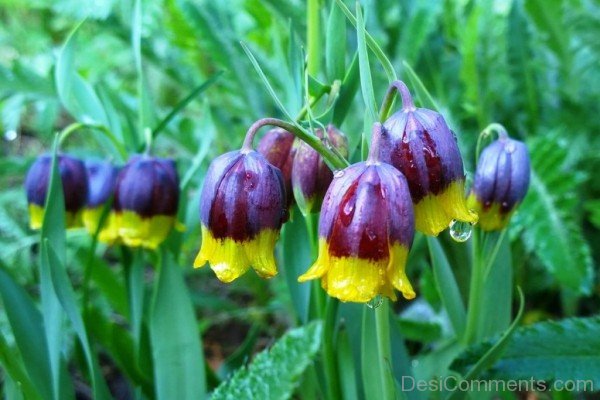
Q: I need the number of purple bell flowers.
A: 9